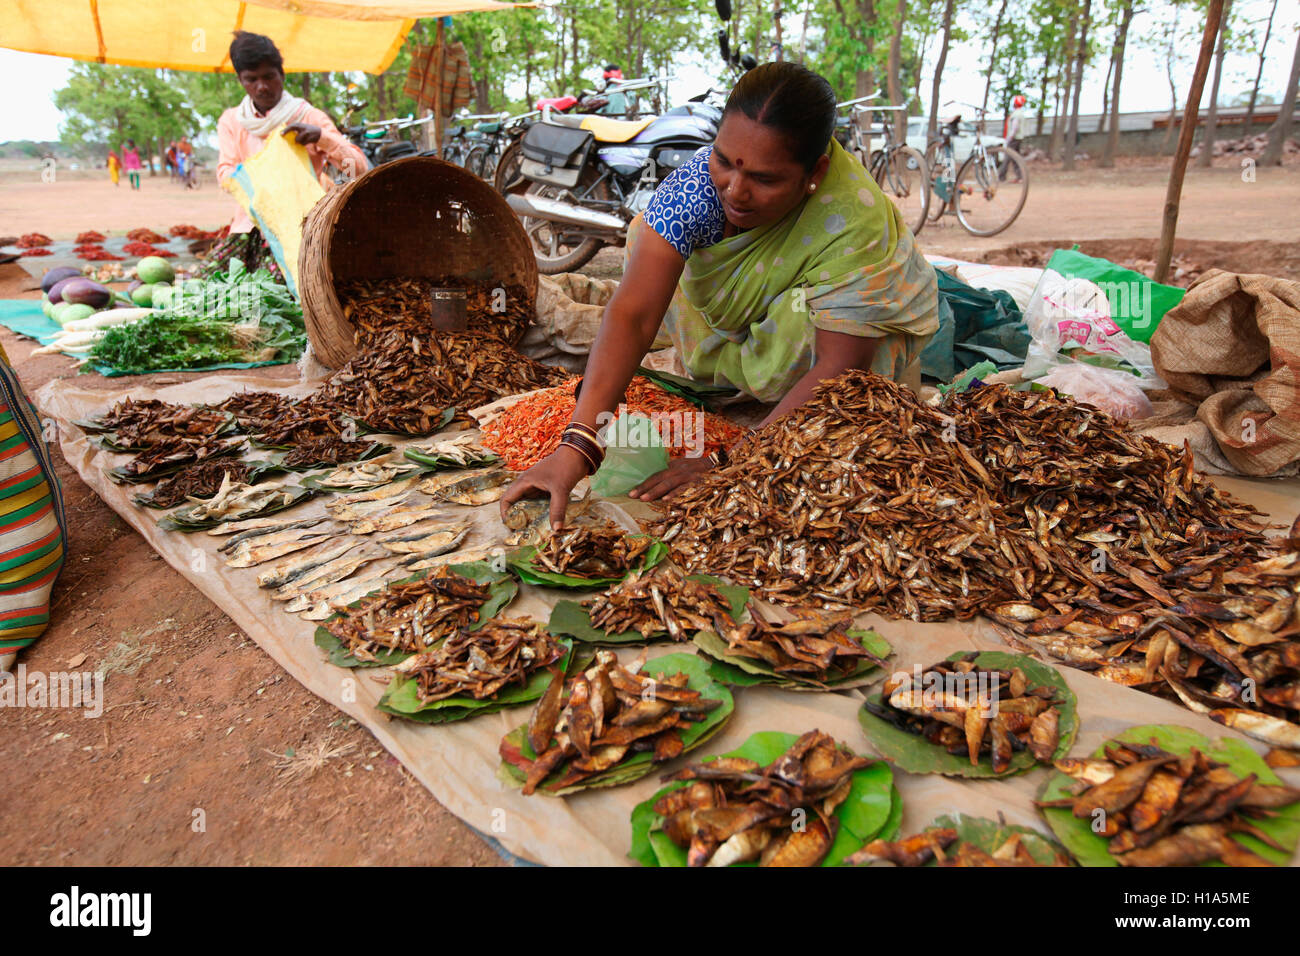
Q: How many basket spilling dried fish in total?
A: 1